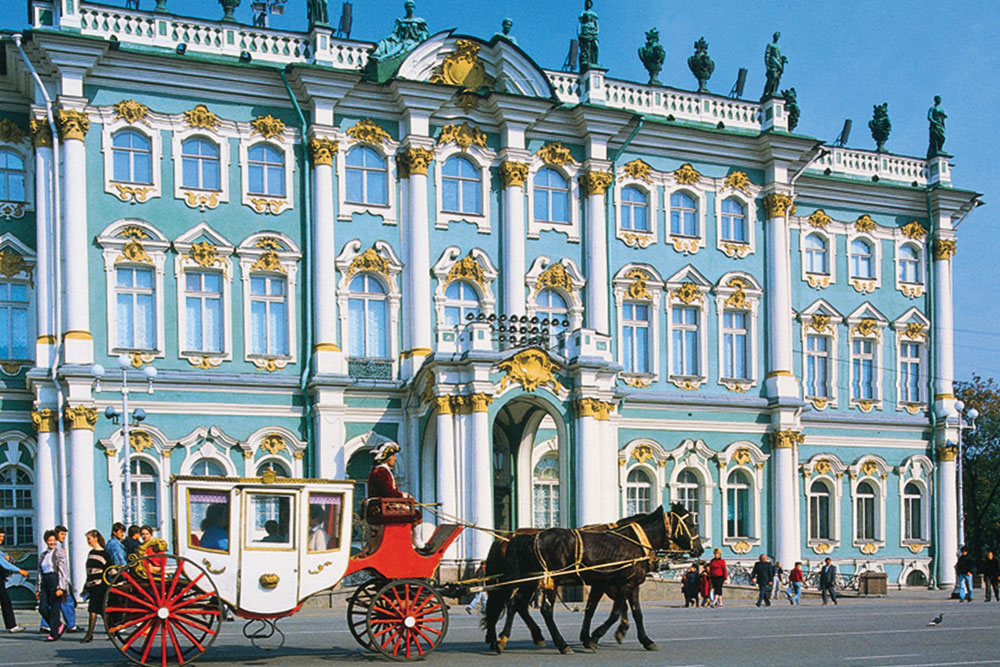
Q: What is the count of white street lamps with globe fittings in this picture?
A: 2